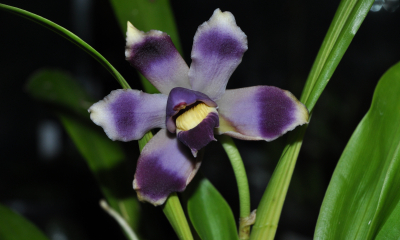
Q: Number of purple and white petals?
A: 5